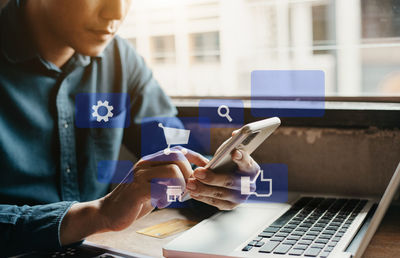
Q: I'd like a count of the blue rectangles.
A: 7